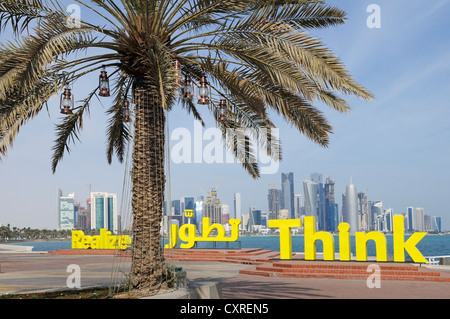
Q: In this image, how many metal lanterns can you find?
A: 7